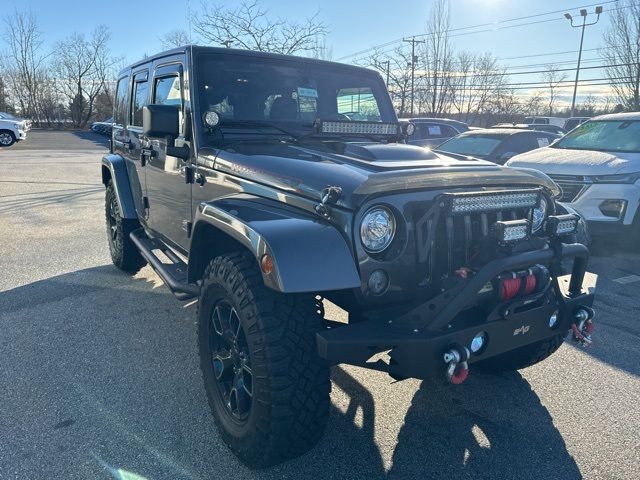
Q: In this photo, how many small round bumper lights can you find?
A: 2